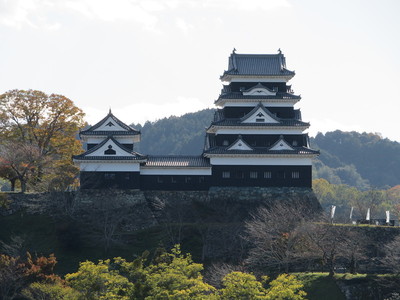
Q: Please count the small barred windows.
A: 4